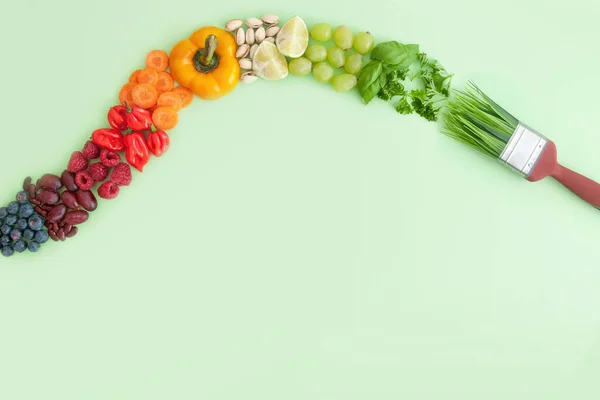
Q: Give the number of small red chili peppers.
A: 5